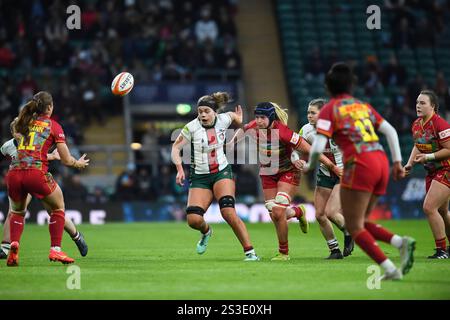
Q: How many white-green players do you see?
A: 3